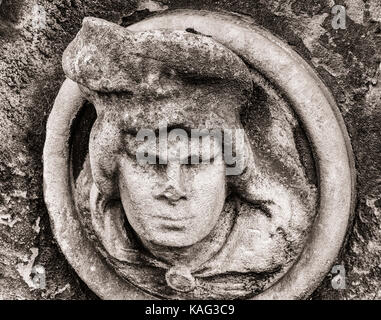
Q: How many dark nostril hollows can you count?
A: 2